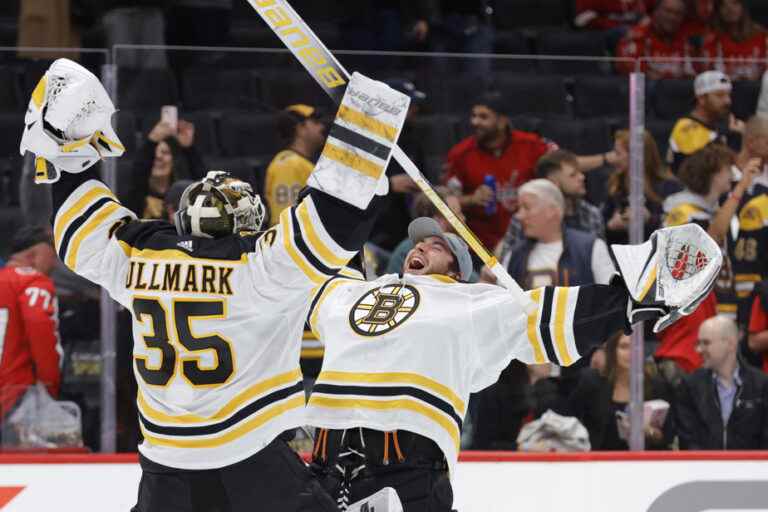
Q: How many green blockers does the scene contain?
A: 0